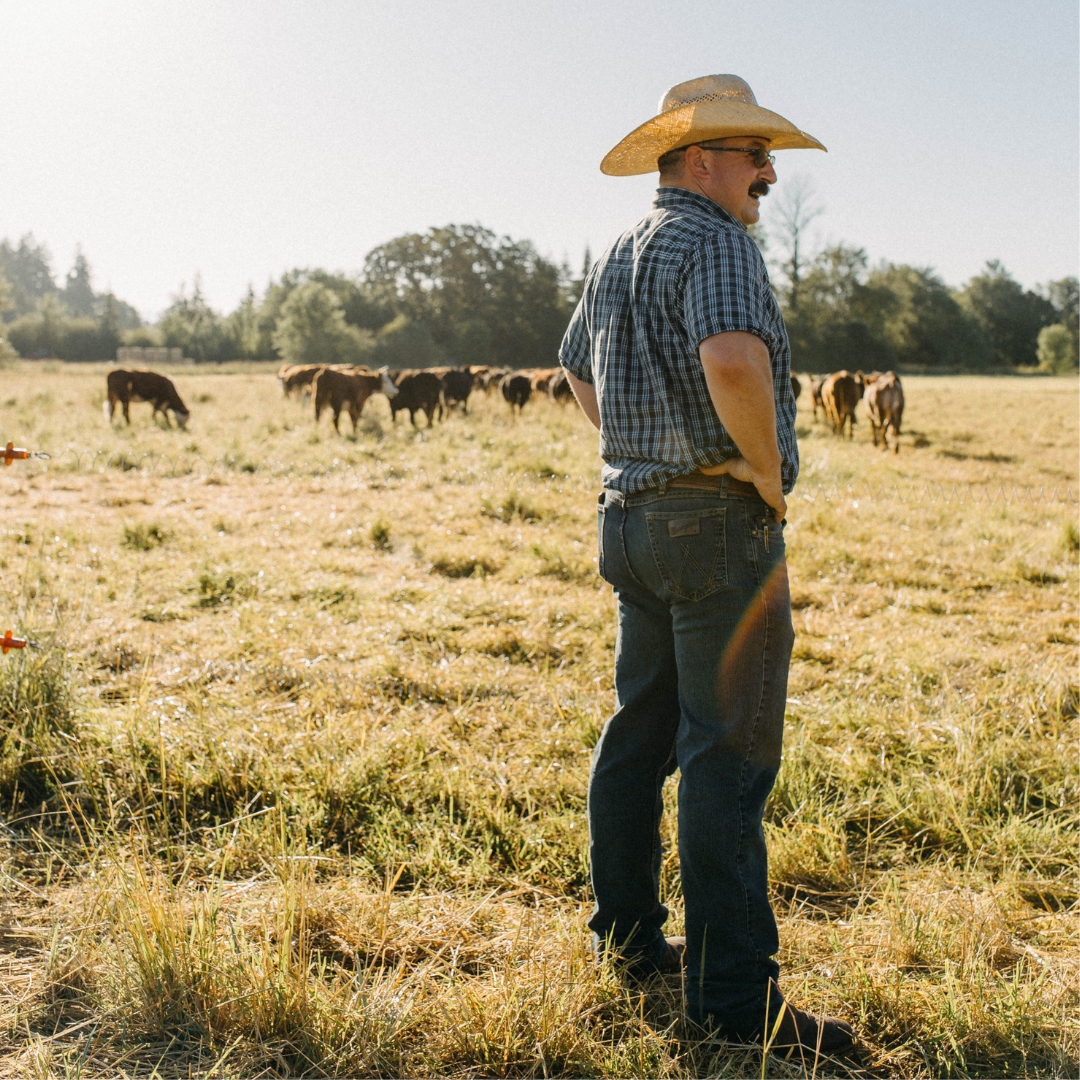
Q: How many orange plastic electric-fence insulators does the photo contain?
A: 2